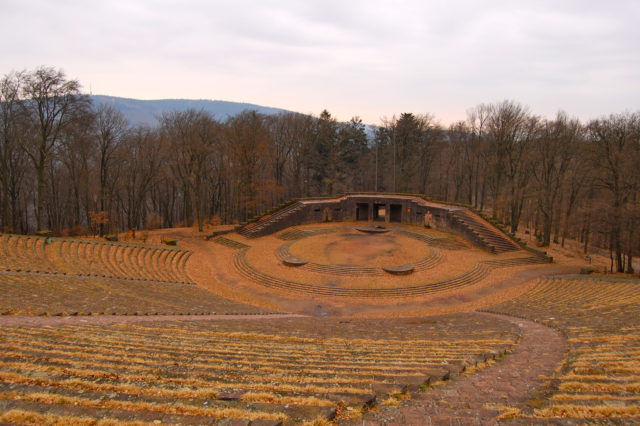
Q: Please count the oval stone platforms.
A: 3